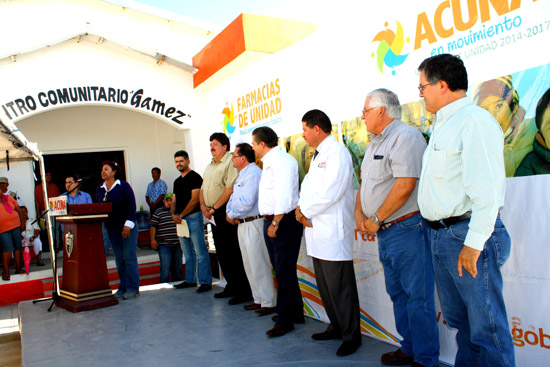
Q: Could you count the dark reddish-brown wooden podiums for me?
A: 1